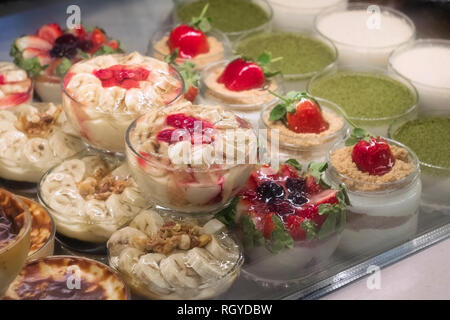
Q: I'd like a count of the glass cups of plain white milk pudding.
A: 3